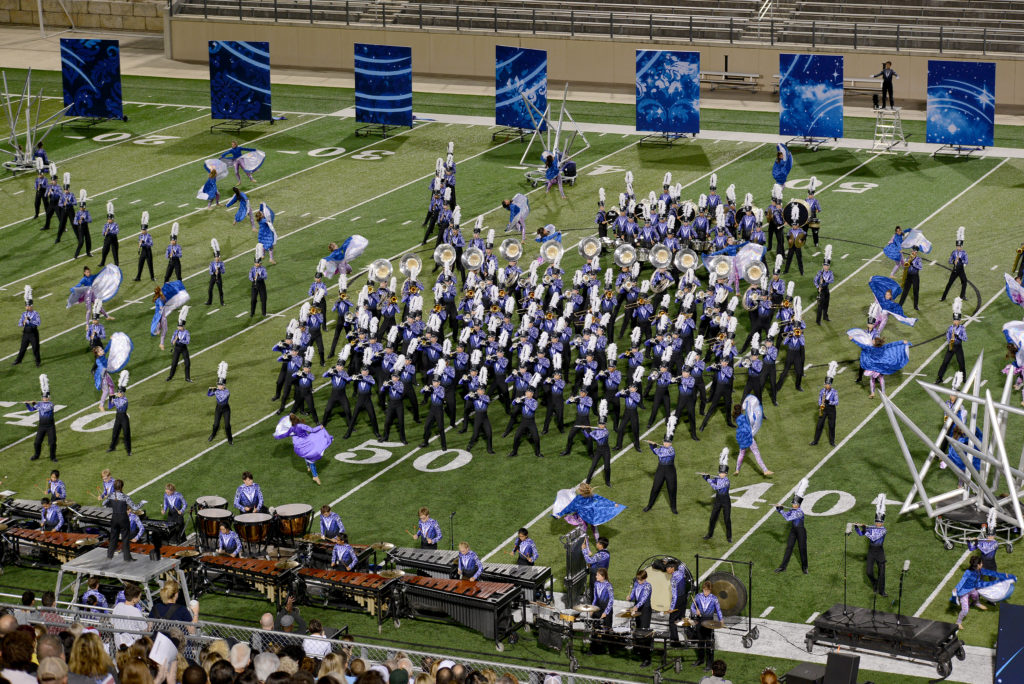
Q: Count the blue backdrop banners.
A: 7